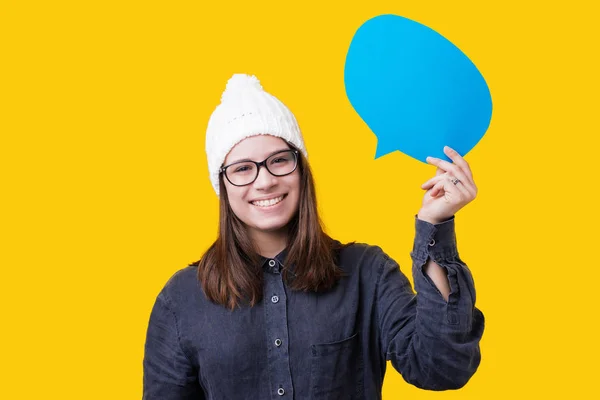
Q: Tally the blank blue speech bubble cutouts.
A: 1